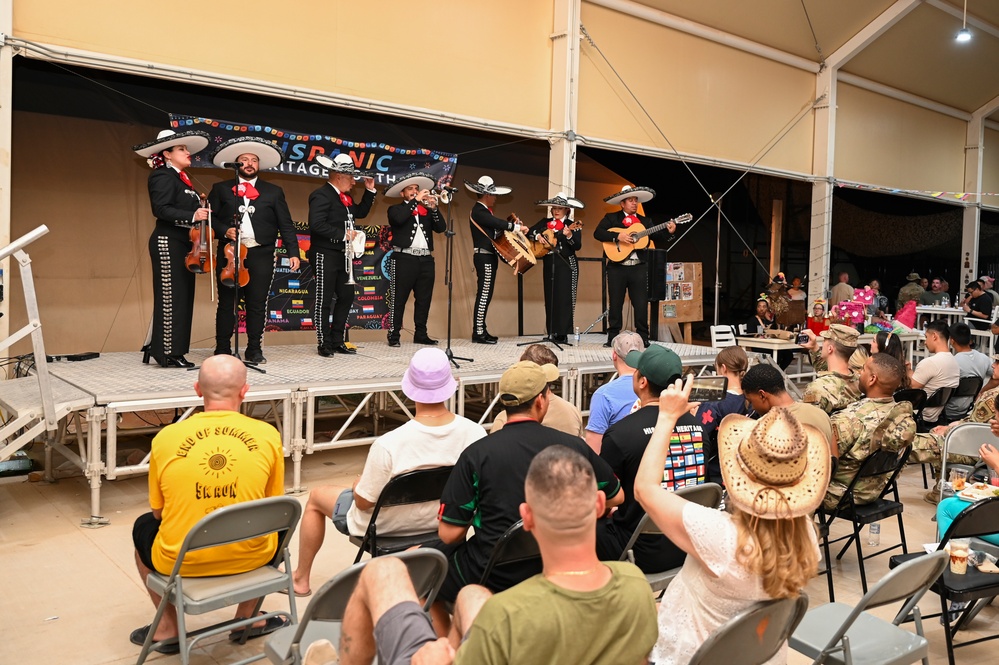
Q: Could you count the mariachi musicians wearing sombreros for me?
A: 7